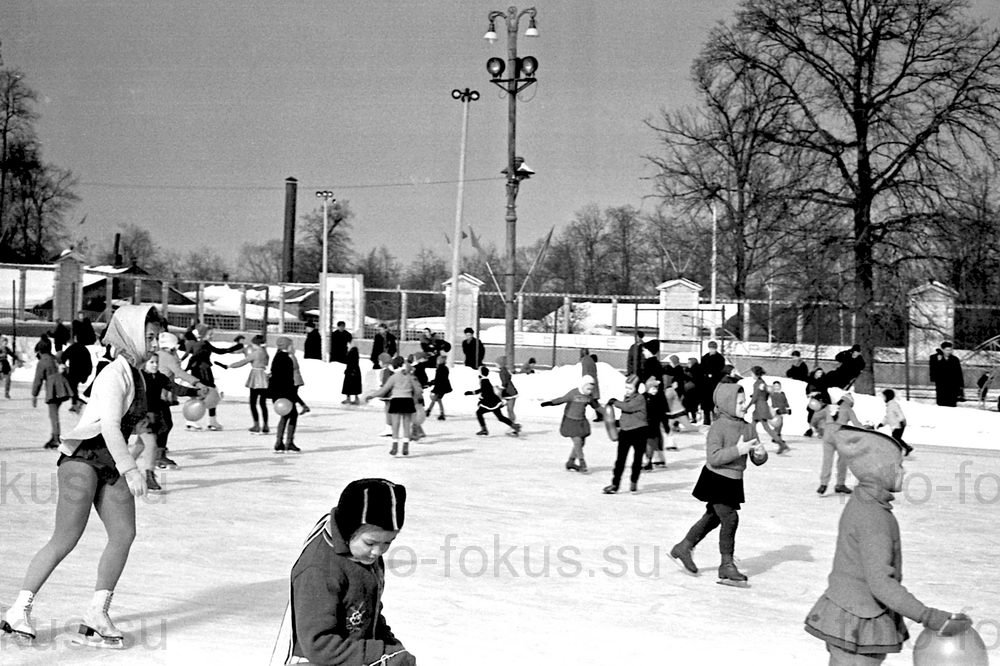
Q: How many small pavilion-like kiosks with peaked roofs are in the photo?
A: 4